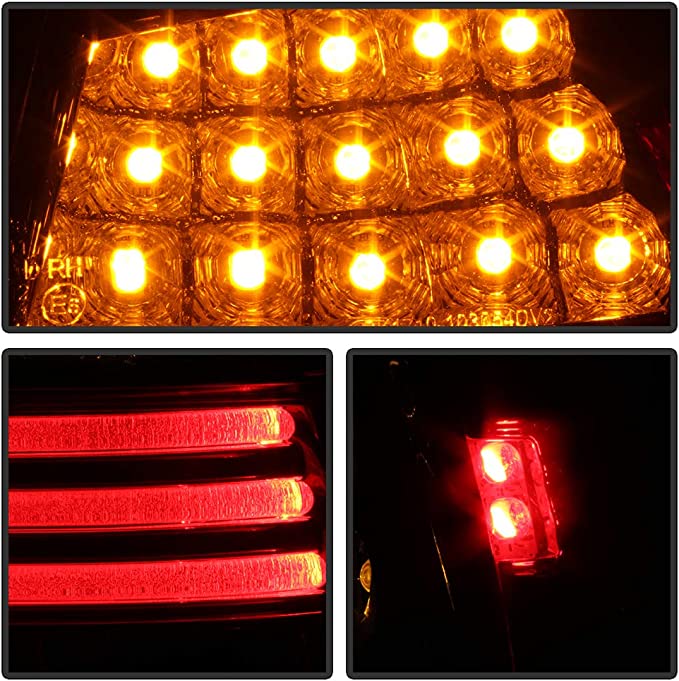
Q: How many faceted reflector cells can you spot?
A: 15